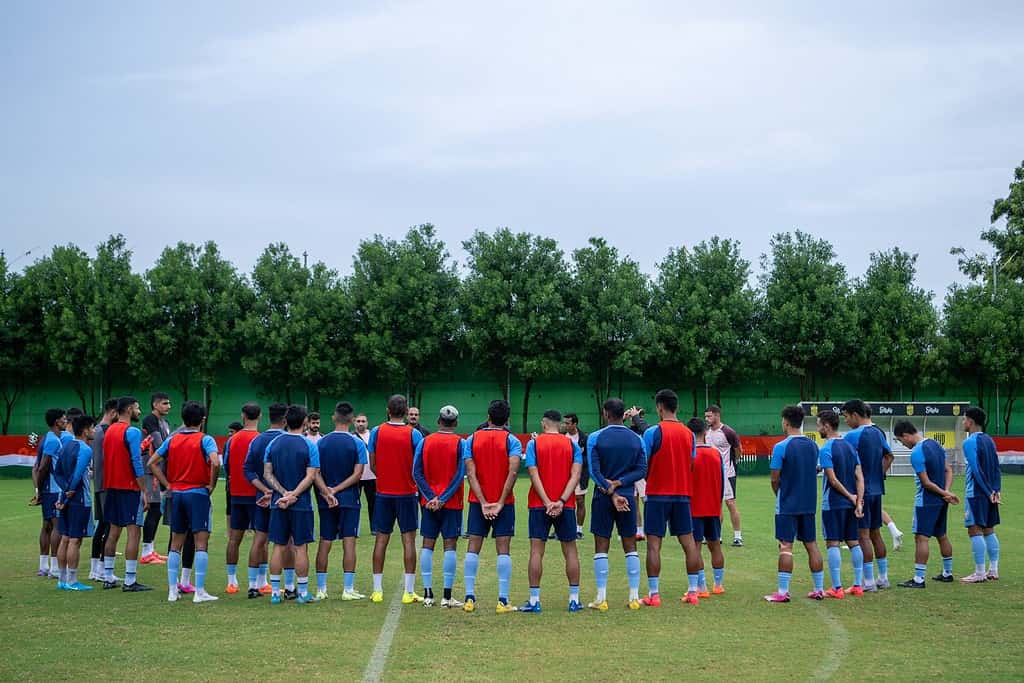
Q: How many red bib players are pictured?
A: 9